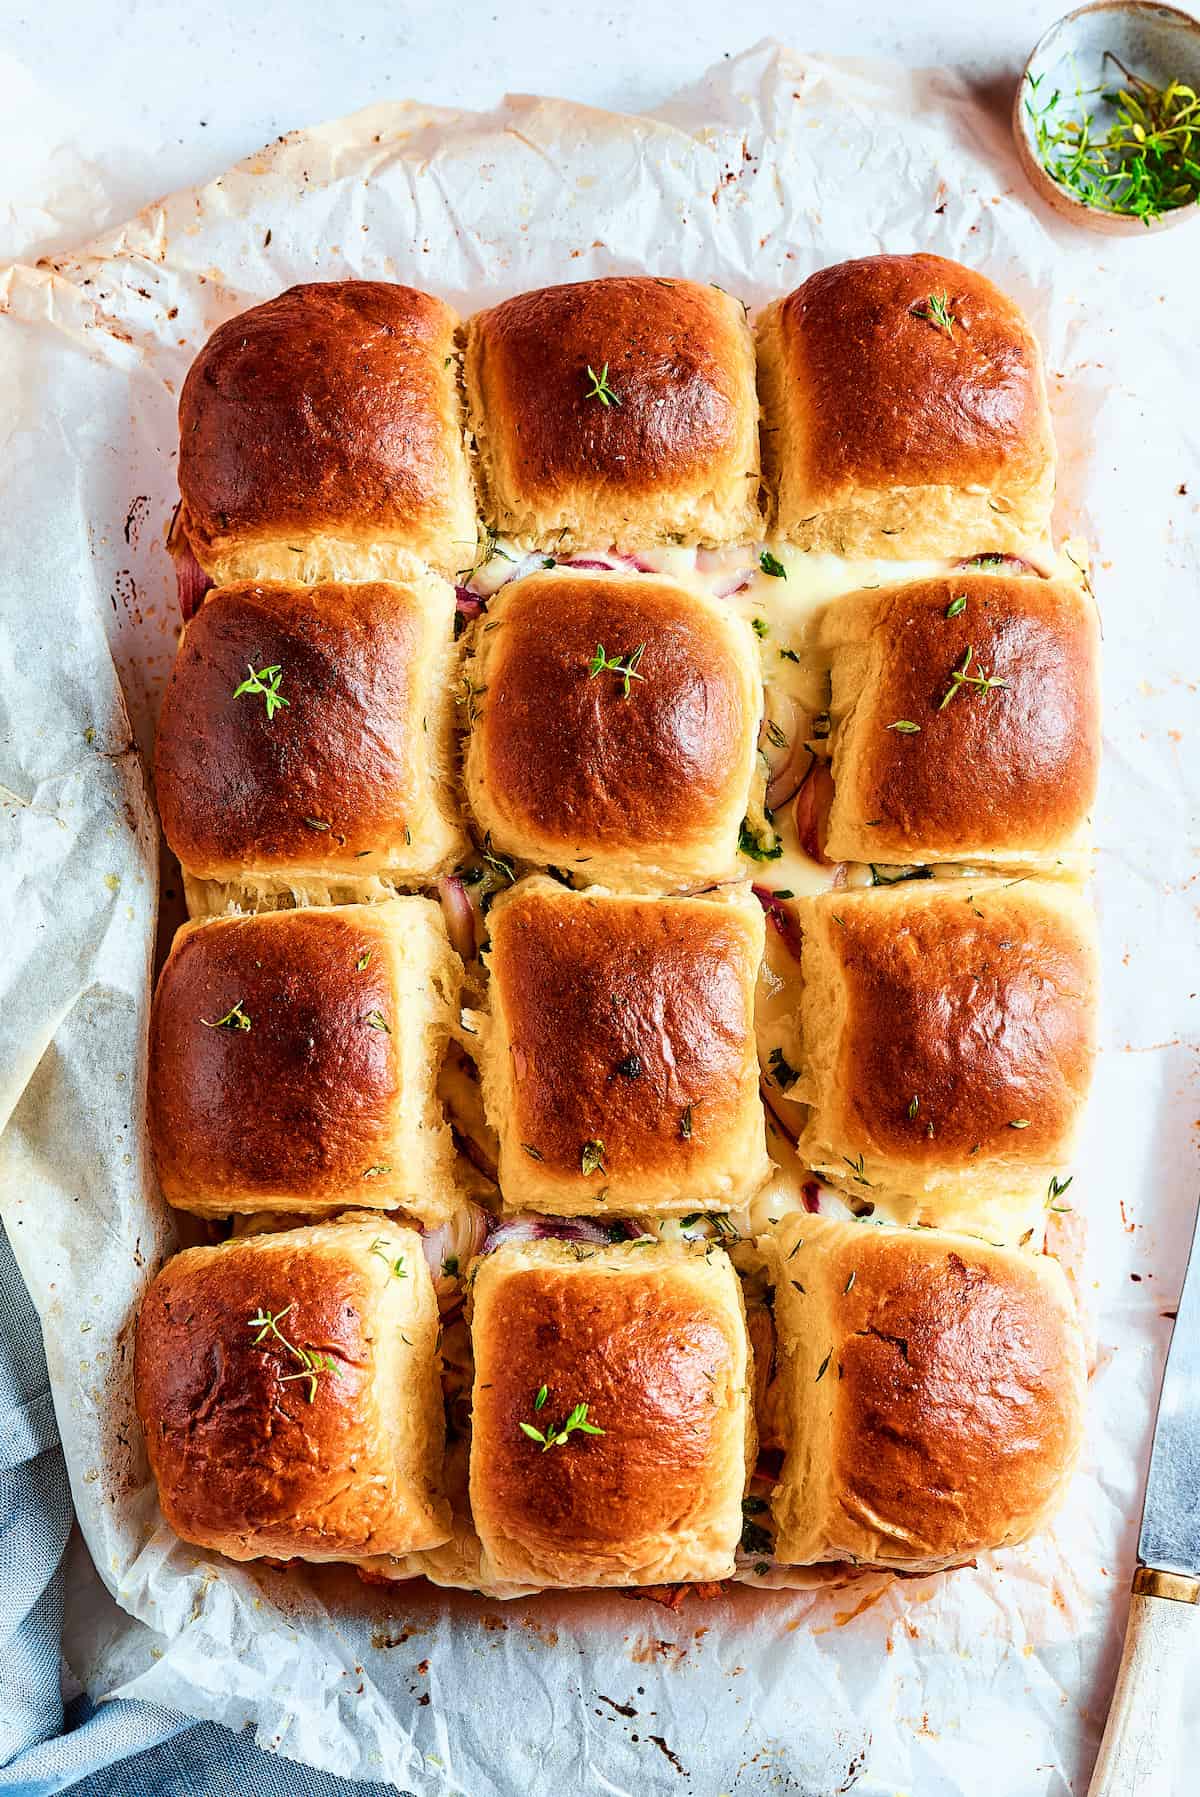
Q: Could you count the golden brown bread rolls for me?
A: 12